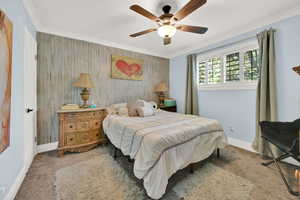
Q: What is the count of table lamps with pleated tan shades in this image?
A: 2